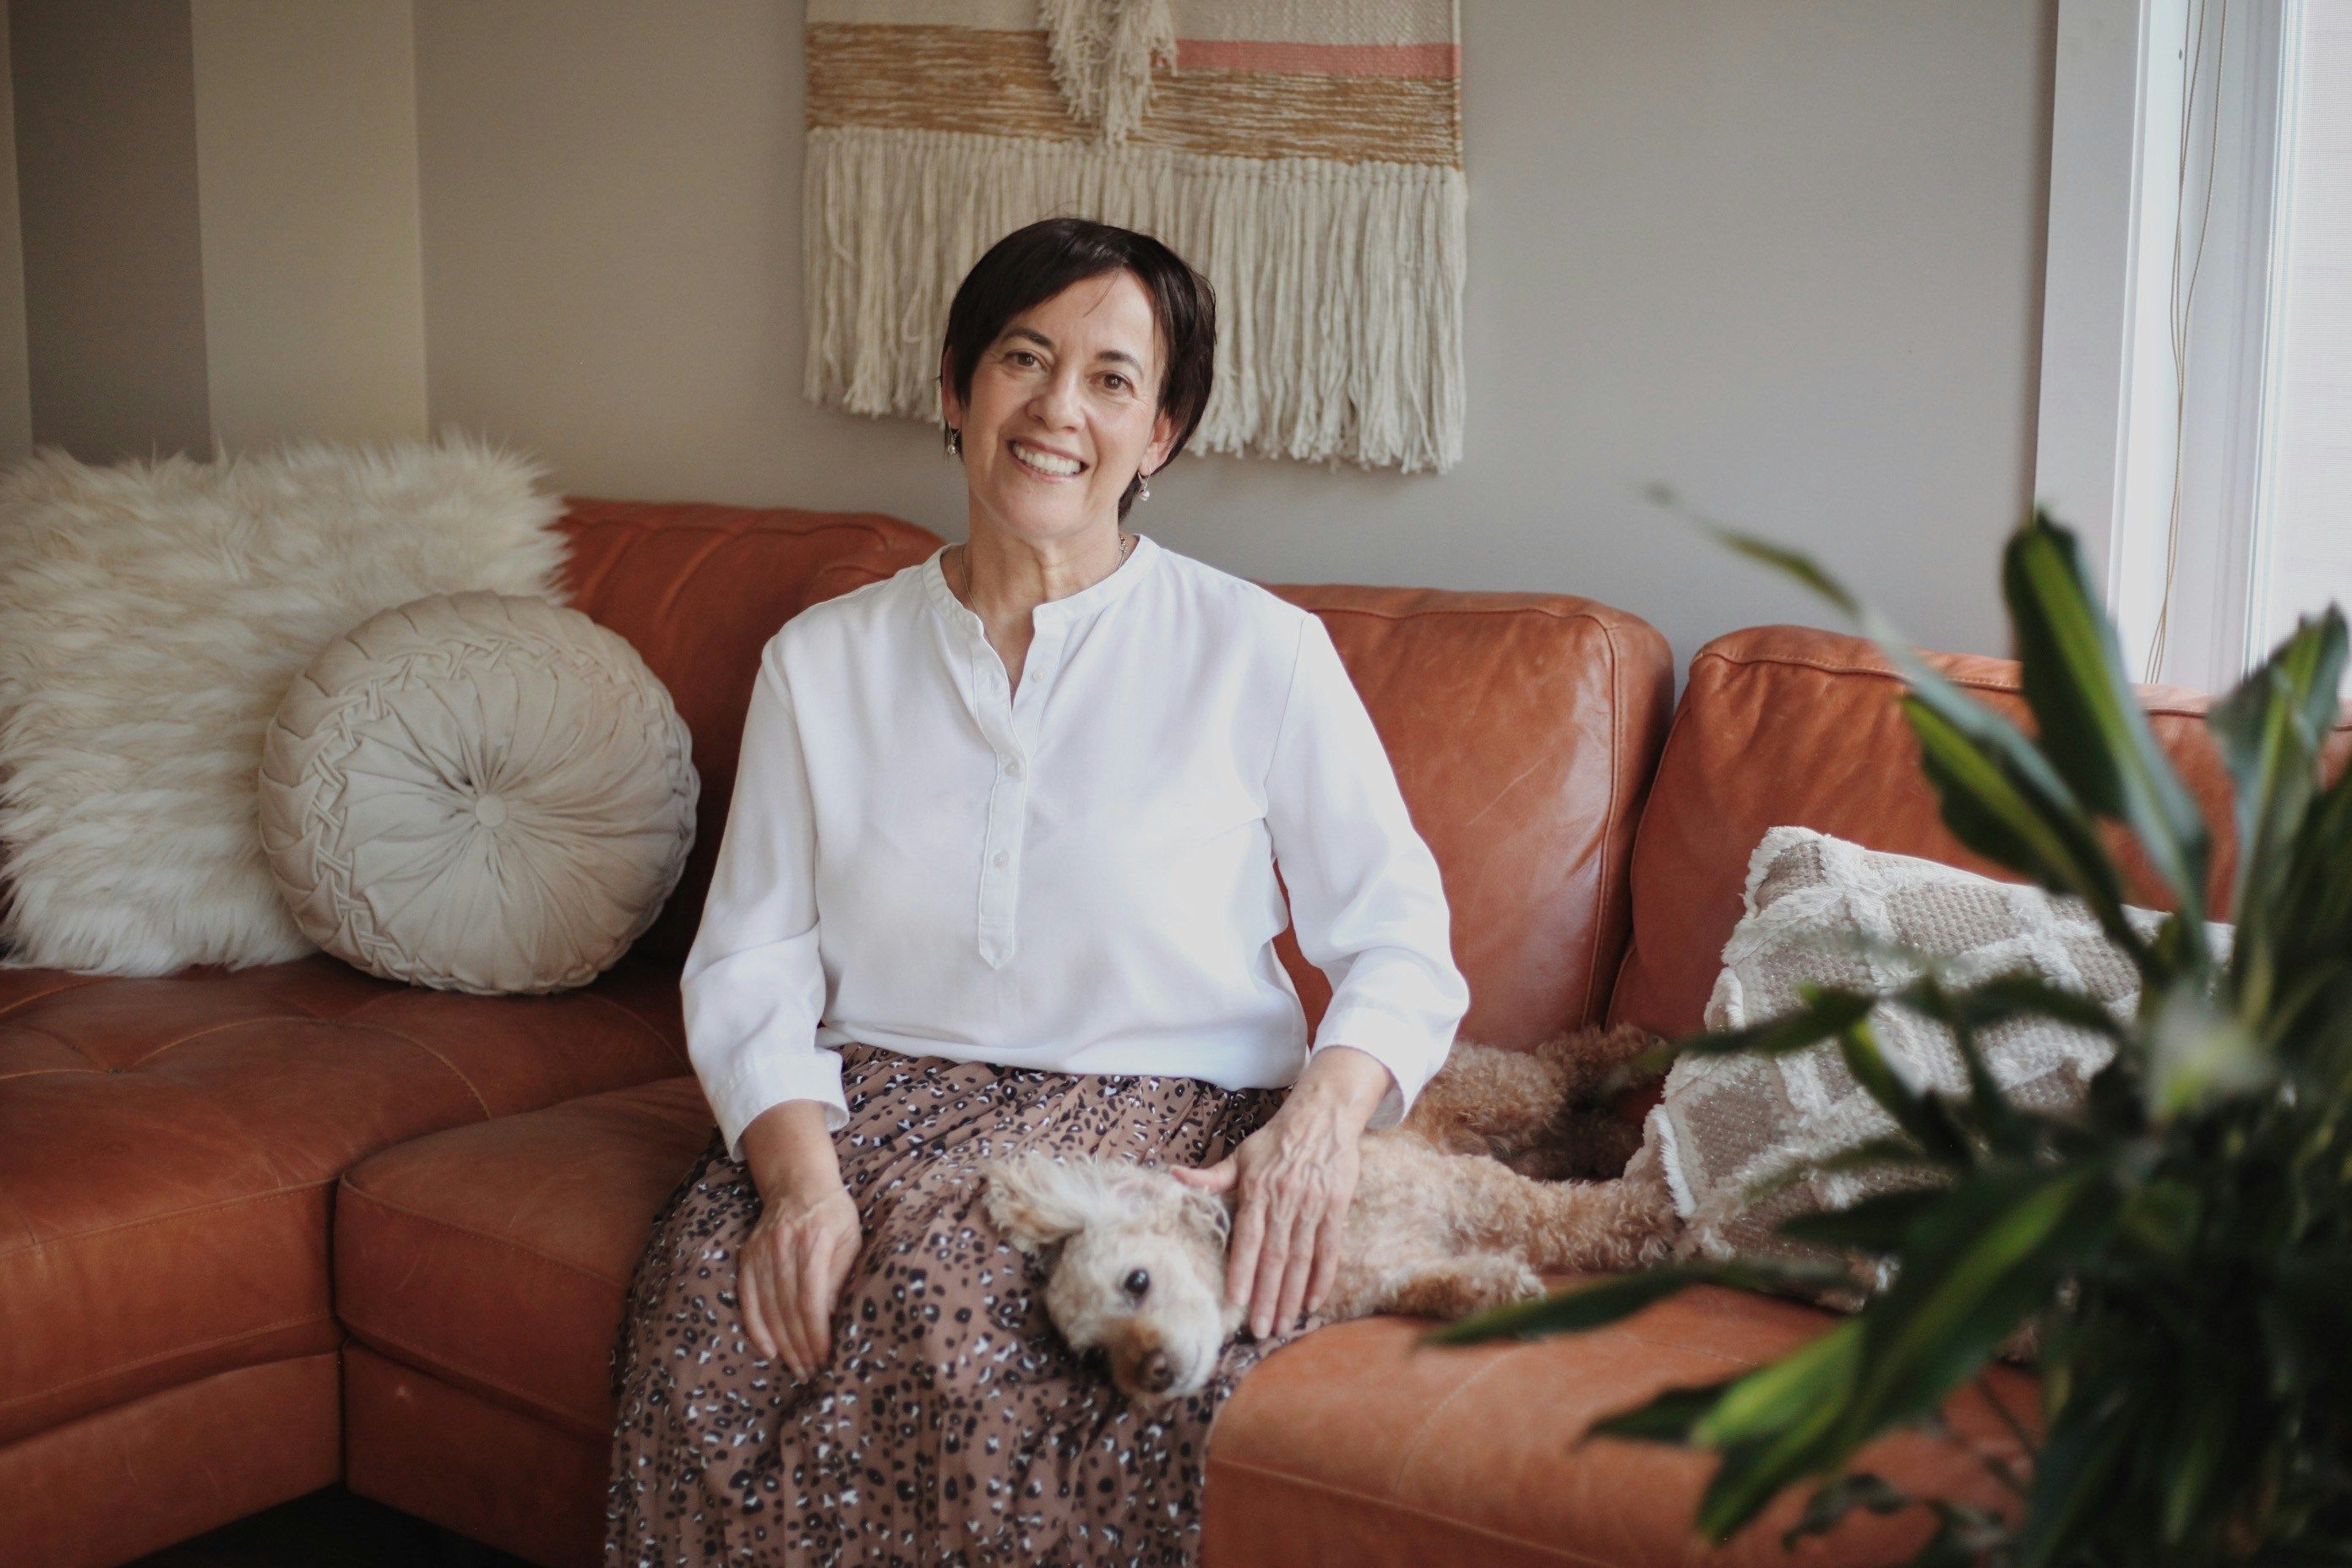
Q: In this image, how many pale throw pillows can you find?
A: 3